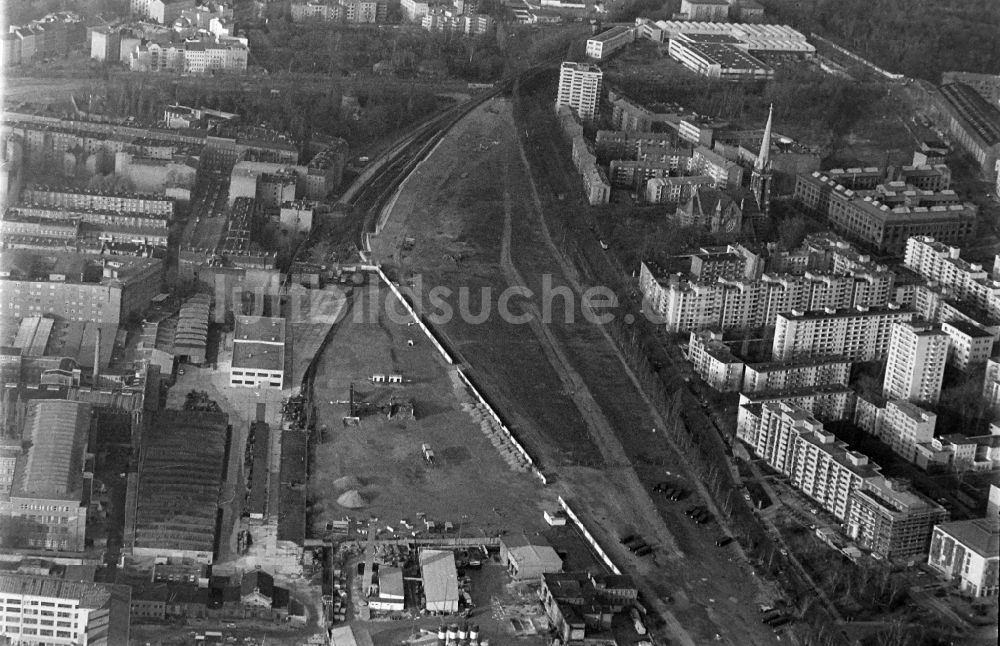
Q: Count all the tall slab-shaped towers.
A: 2